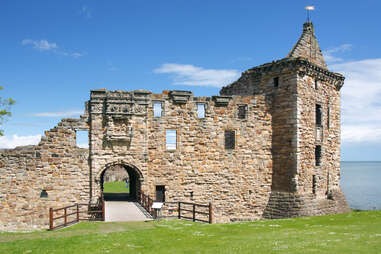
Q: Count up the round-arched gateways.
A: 1